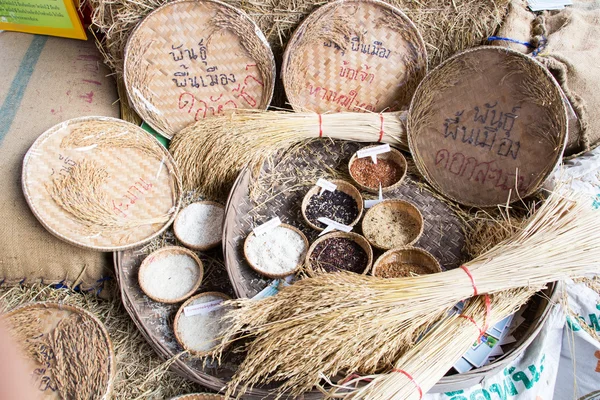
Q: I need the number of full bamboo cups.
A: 9